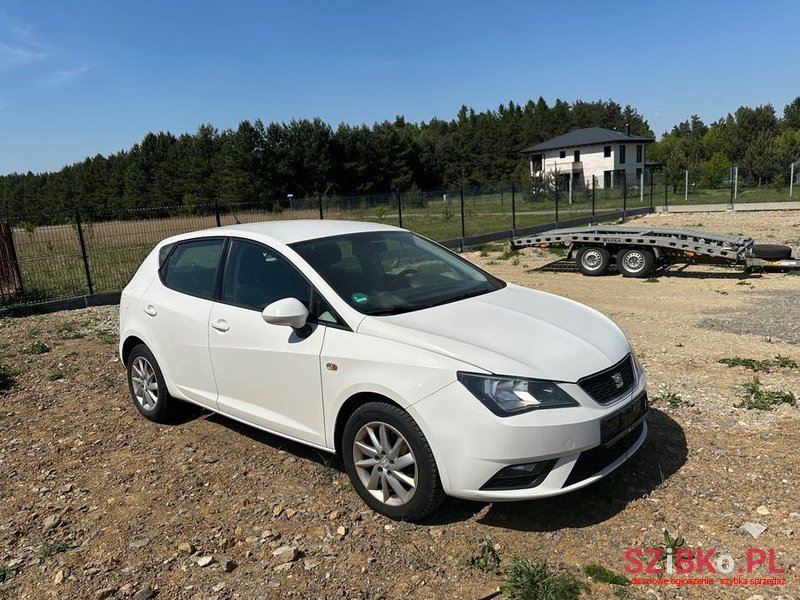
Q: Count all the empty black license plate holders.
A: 1